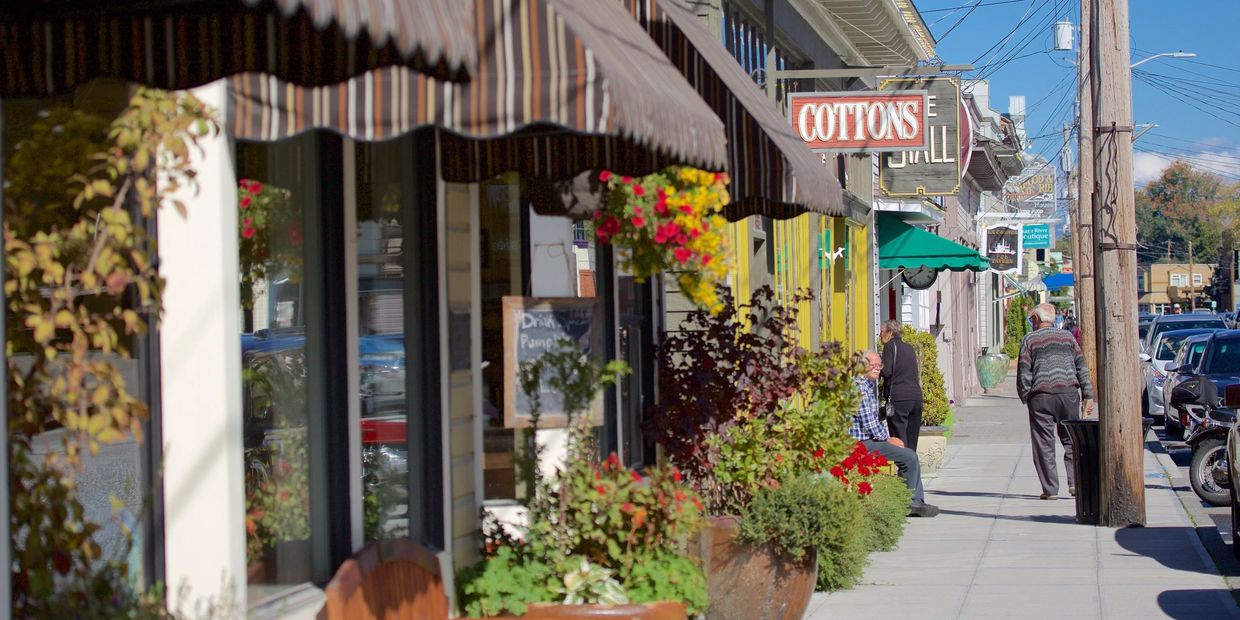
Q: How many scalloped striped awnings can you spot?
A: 3